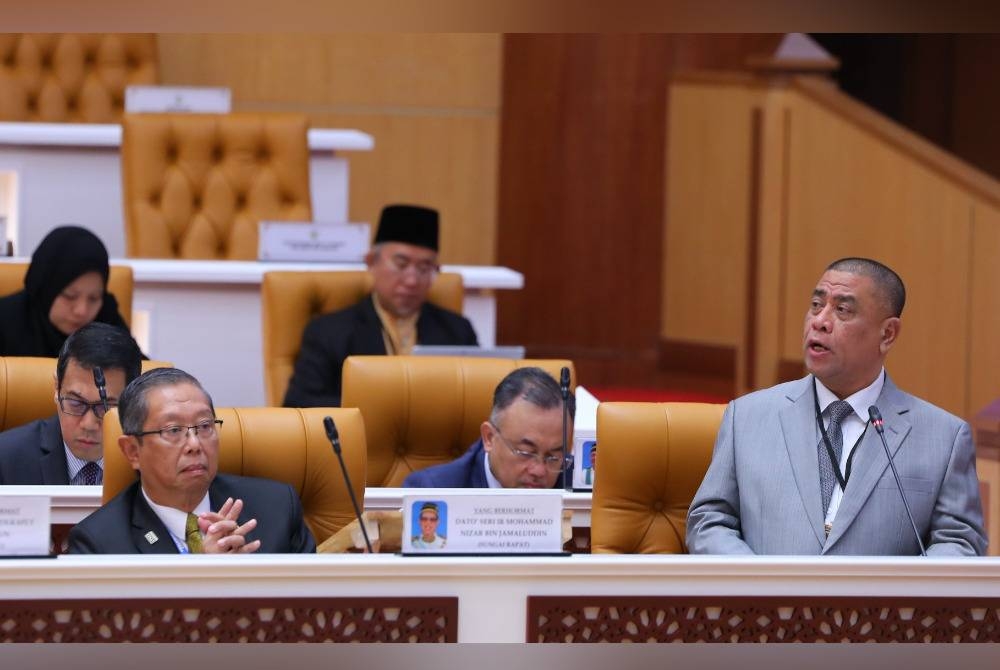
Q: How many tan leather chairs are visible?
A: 8